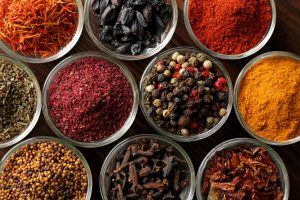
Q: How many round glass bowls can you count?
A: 10